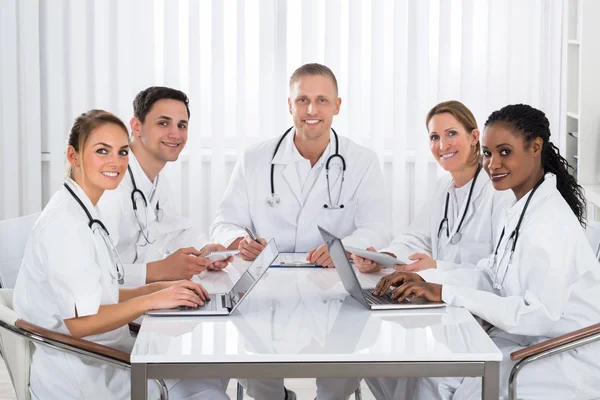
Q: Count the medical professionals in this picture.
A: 5